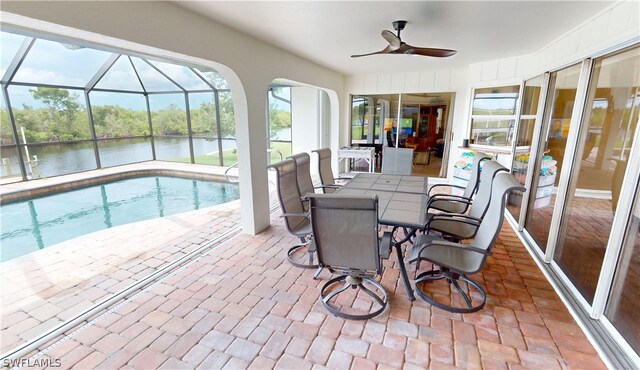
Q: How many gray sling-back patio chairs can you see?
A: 8